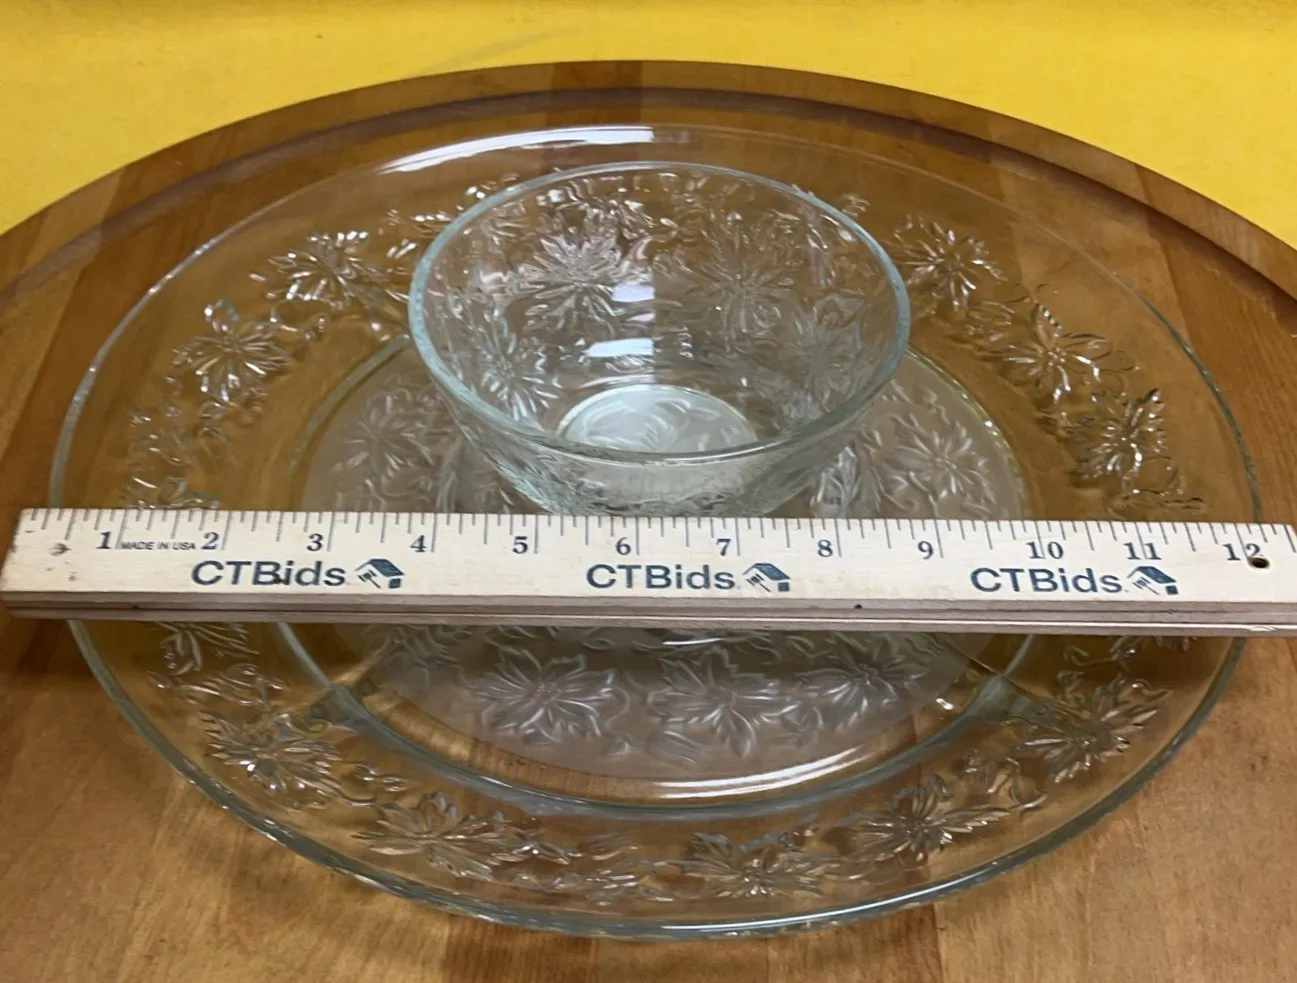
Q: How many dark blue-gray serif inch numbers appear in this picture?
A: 12